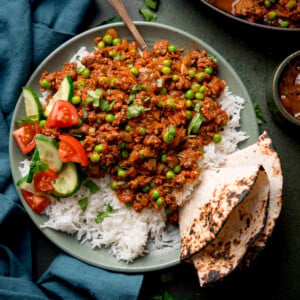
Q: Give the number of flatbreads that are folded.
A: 2